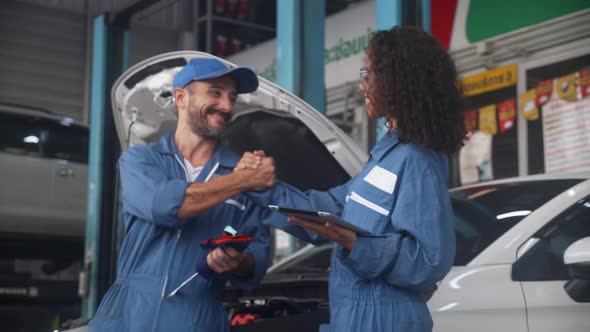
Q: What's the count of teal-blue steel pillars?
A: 3